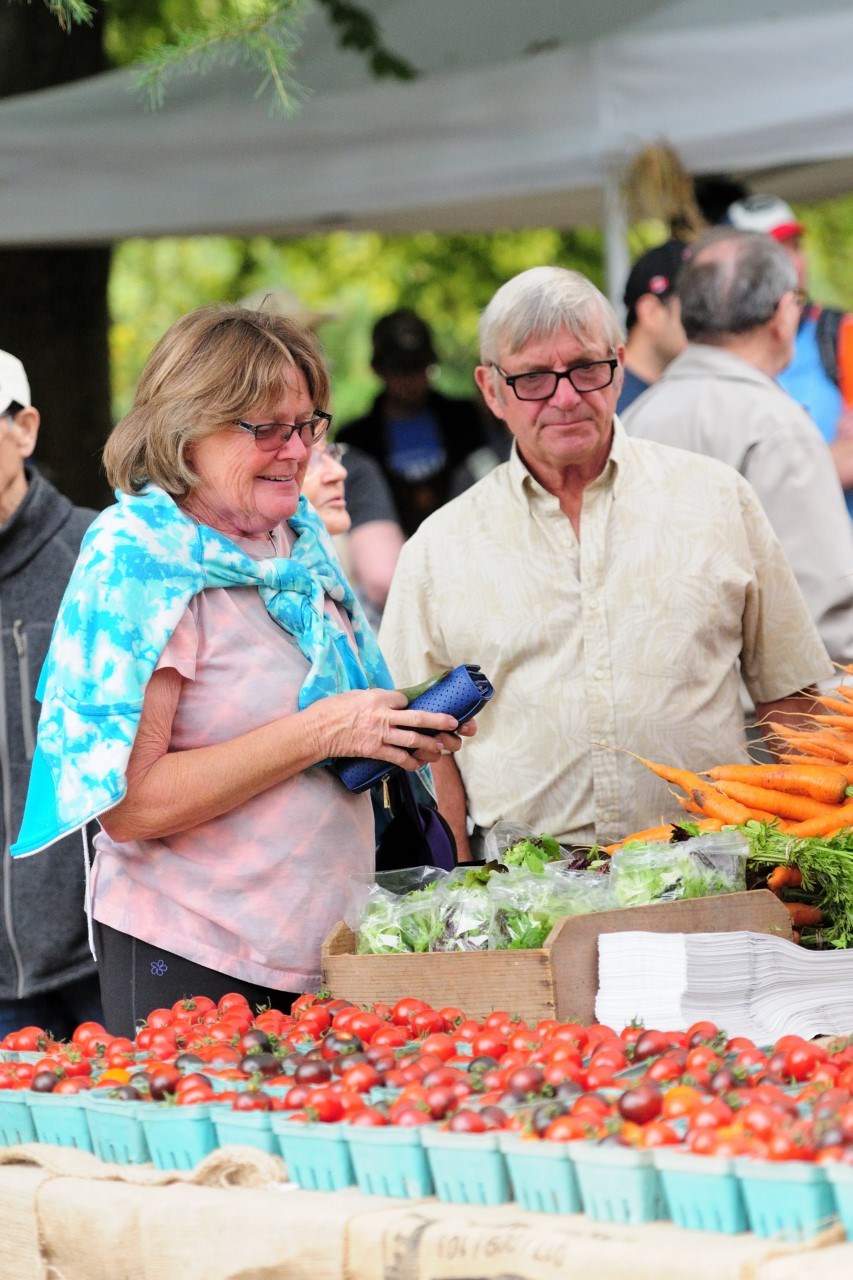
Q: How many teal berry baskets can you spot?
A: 13